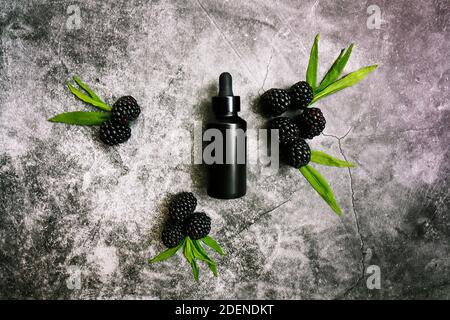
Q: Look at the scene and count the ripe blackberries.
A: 10